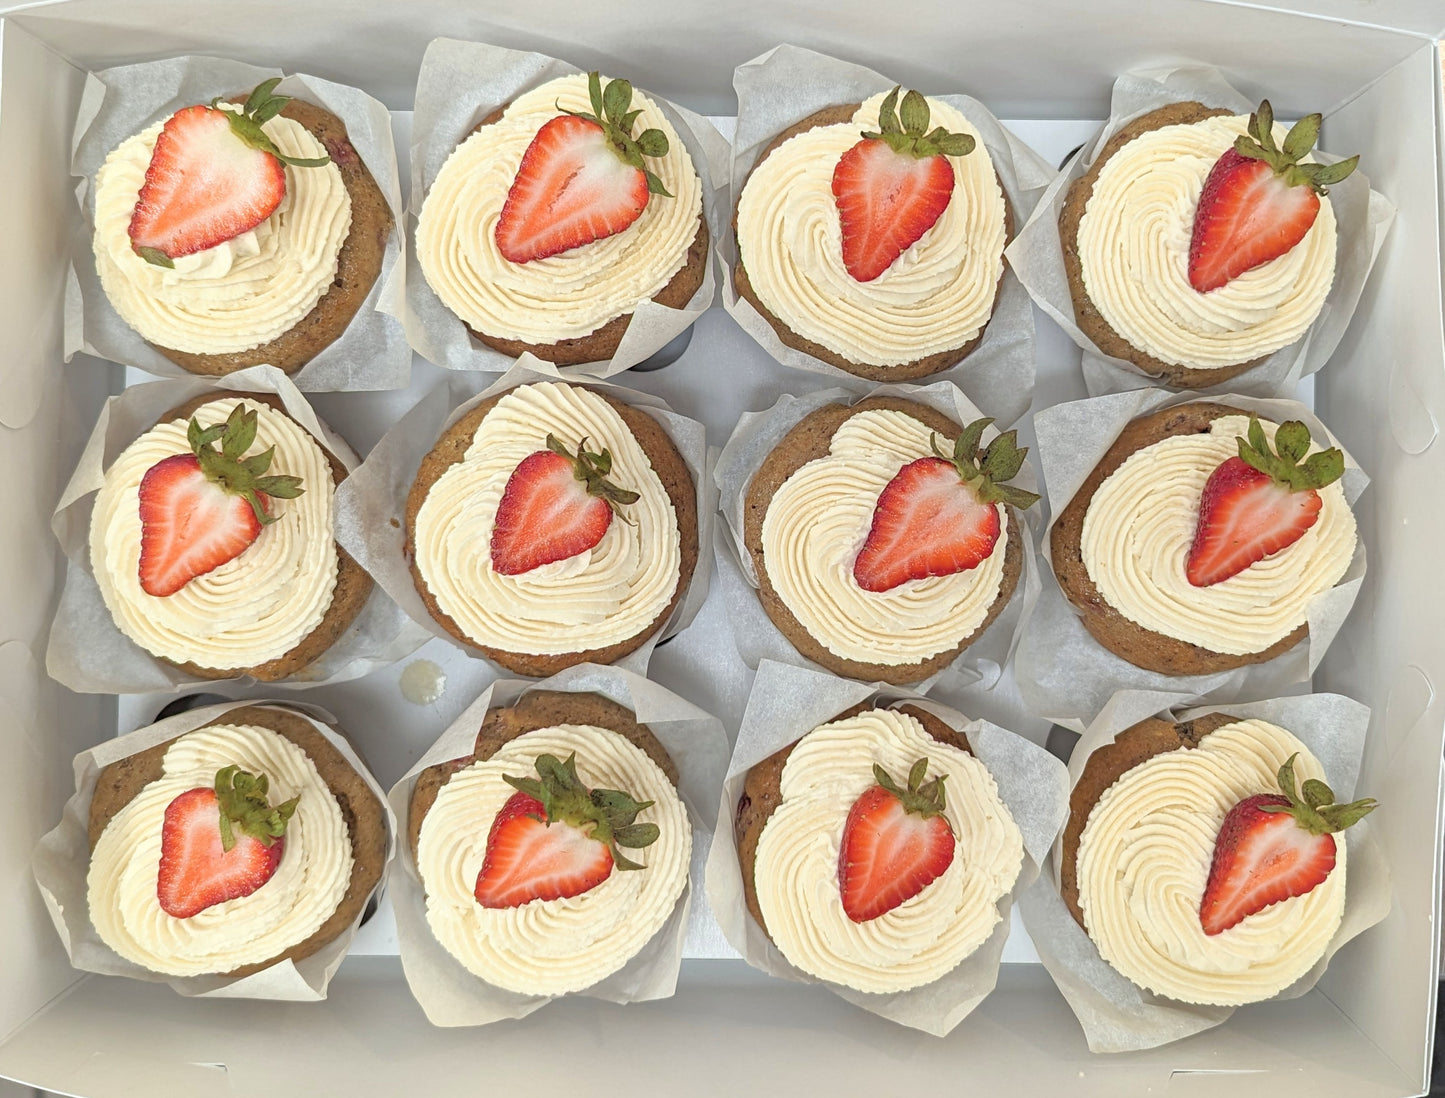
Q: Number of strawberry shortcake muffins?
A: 12